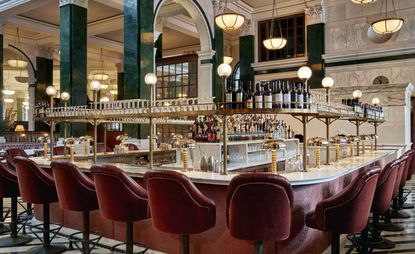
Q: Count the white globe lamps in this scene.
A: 9